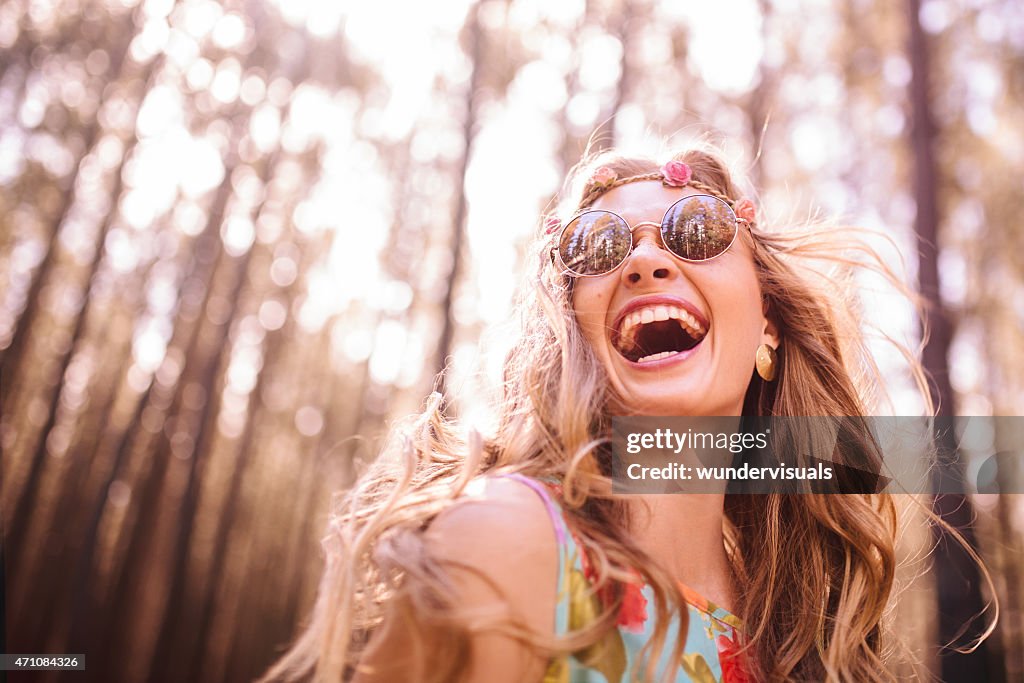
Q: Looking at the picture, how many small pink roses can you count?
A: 4